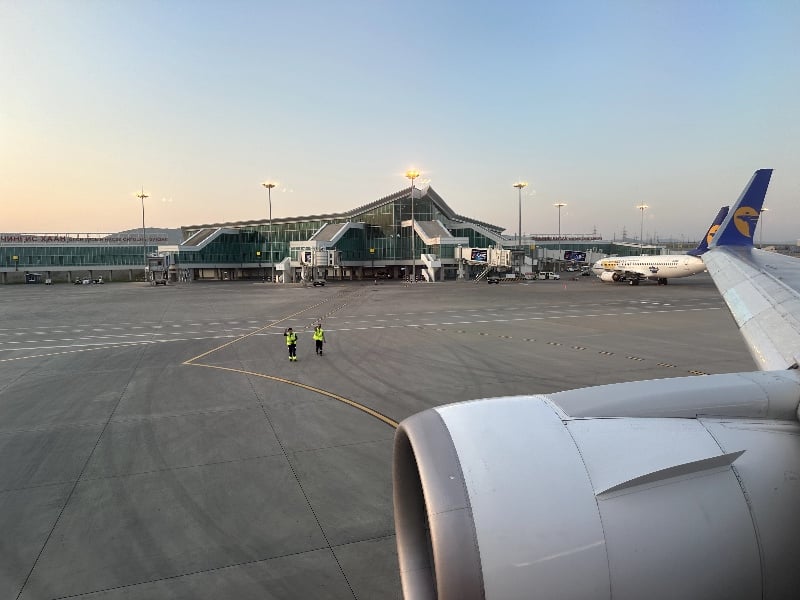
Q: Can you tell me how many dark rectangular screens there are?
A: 2